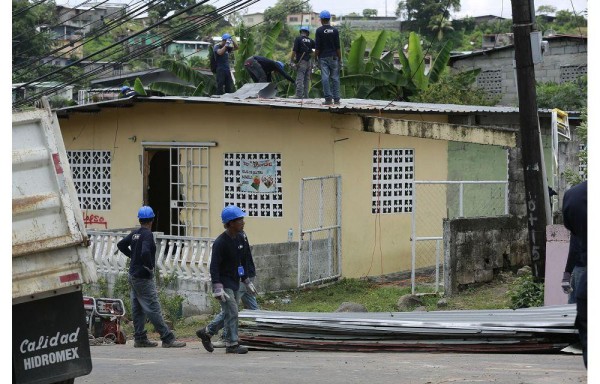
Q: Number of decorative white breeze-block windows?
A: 3